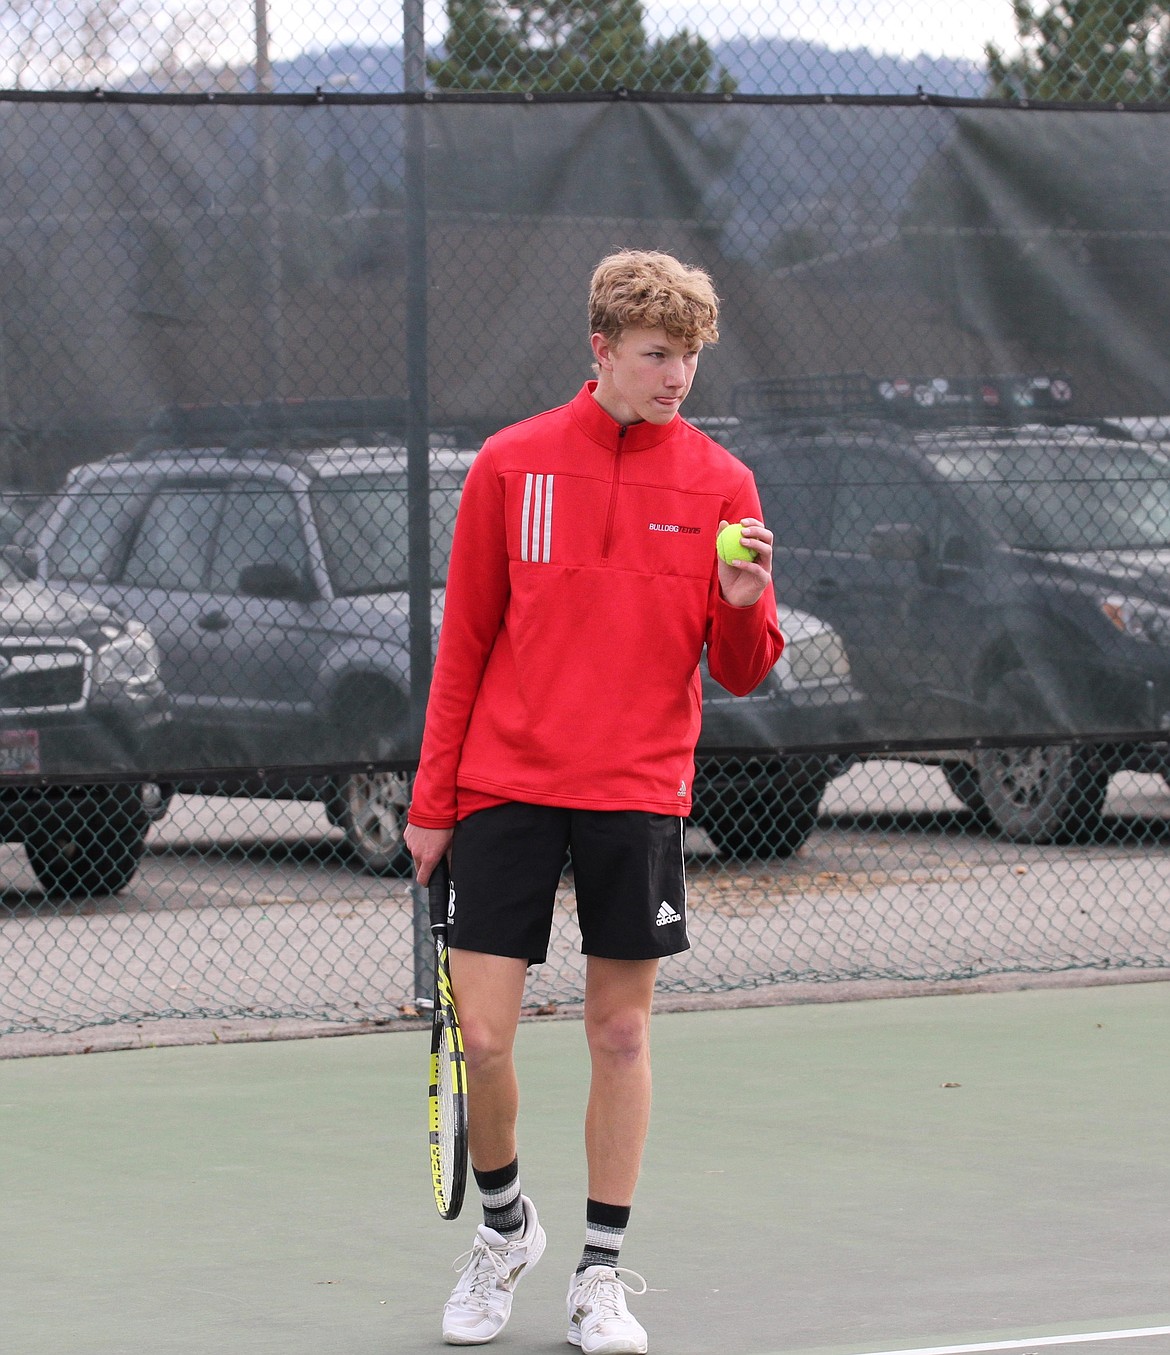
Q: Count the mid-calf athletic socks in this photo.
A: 2